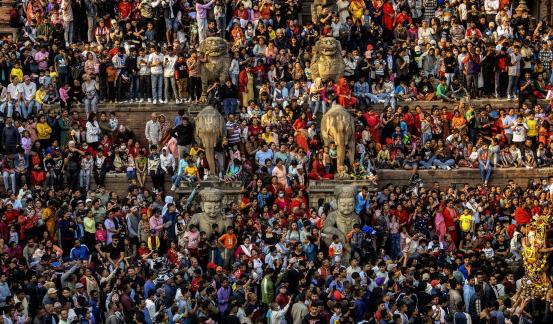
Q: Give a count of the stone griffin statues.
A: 2